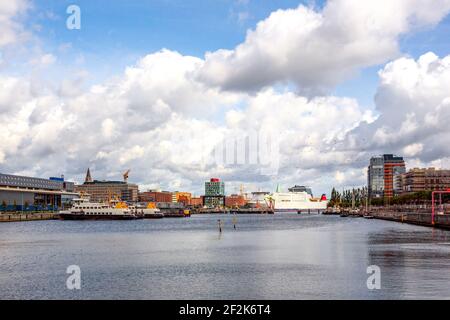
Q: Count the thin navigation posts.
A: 2